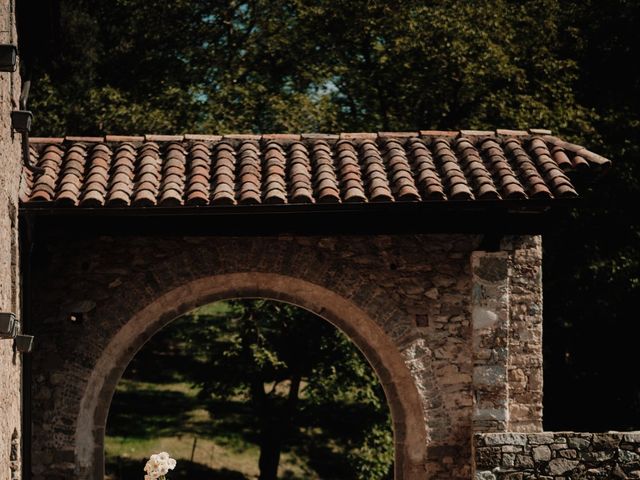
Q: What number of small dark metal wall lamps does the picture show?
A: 4